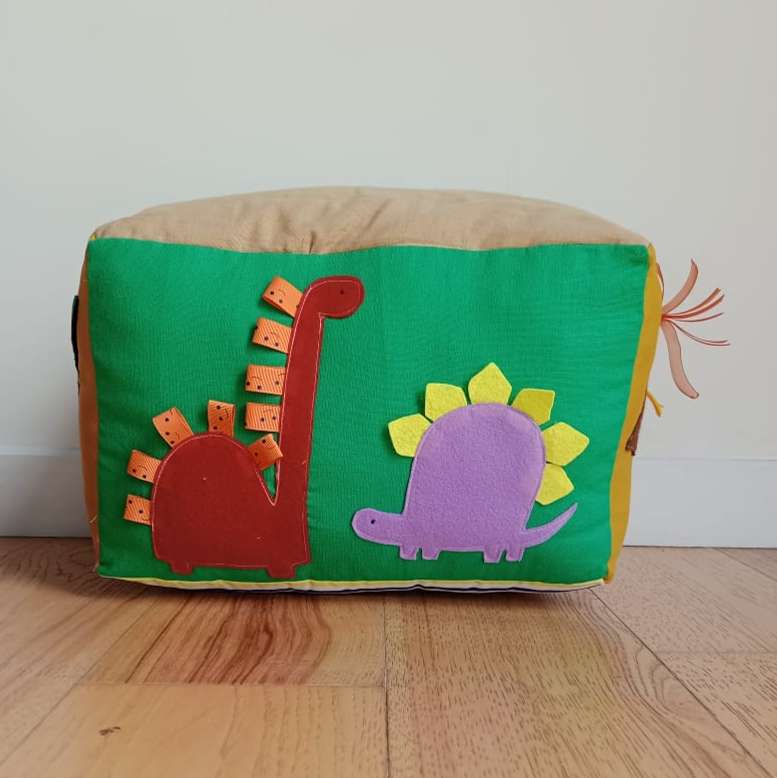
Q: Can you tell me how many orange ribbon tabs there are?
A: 9